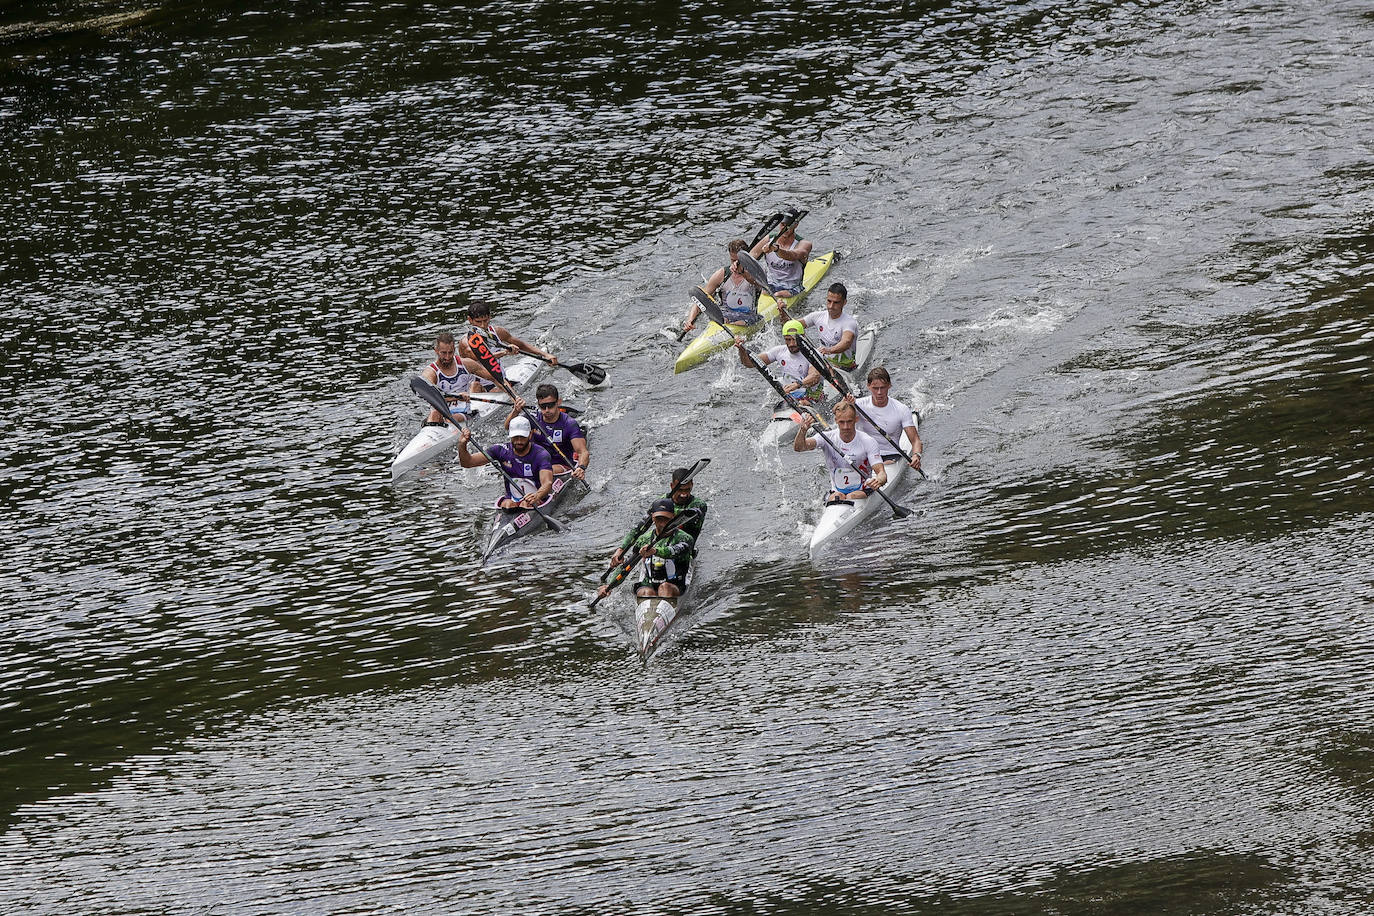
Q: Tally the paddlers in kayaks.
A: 12